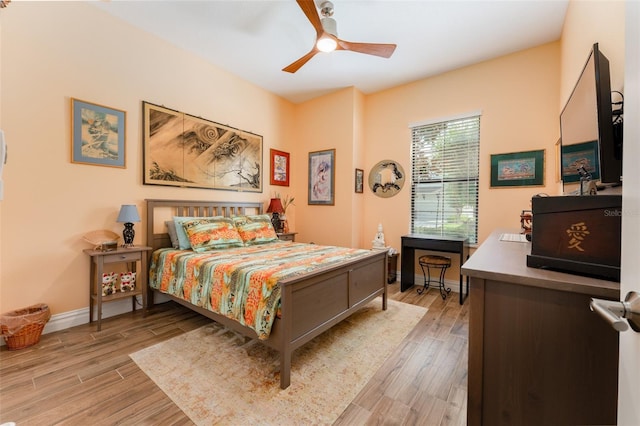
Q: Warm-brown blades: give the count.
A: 3